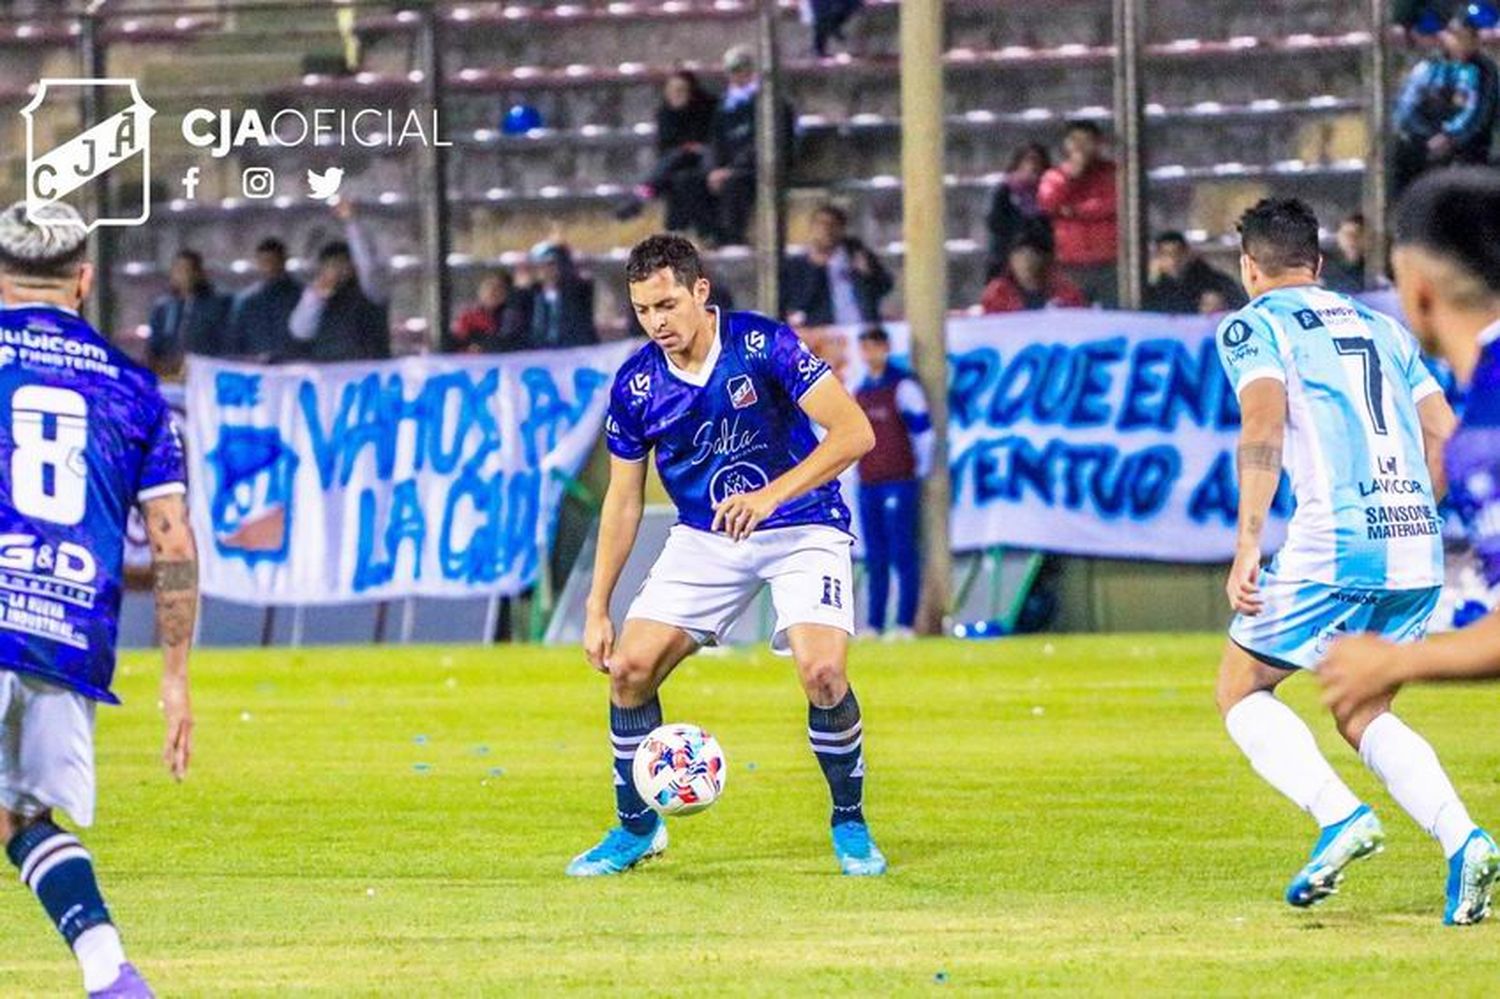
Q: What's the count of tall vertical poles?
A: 6